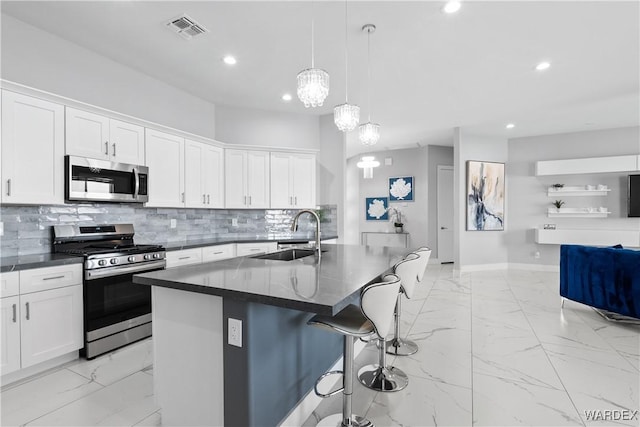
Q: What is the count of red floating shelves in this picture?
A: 0